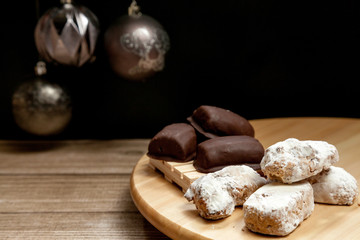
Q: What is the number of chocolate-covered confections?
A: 3